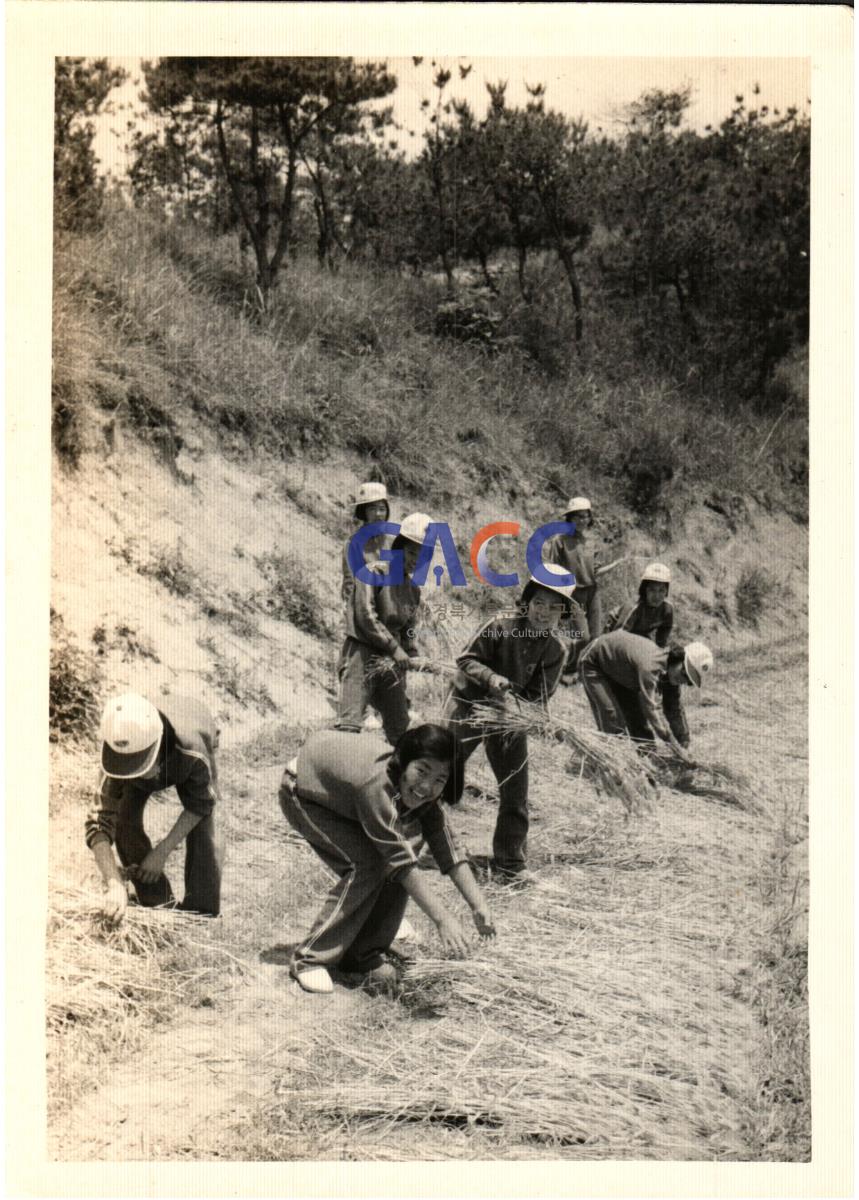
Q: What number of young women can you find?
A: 8